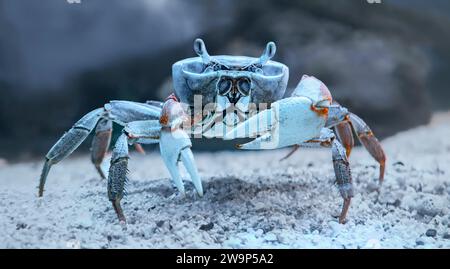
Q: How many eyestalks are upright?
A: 2